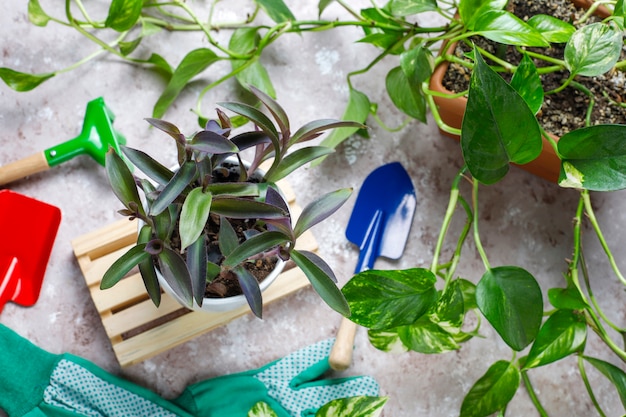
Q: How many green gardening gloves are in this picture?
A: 2